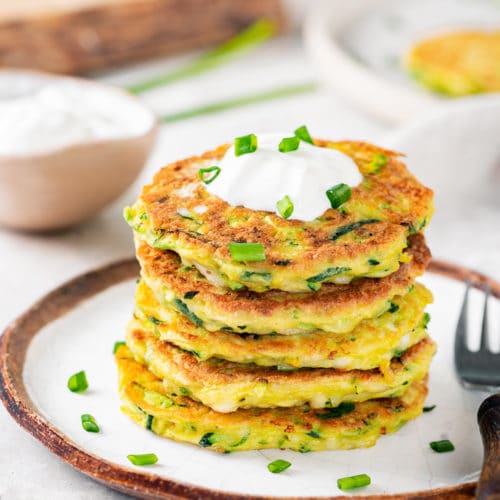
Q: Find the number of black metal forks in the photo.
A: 1